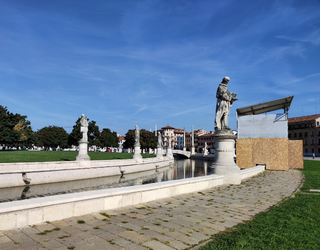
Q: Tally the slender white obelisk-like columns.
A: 4